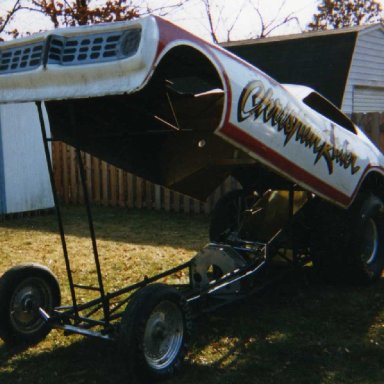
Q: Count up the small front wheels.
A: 2